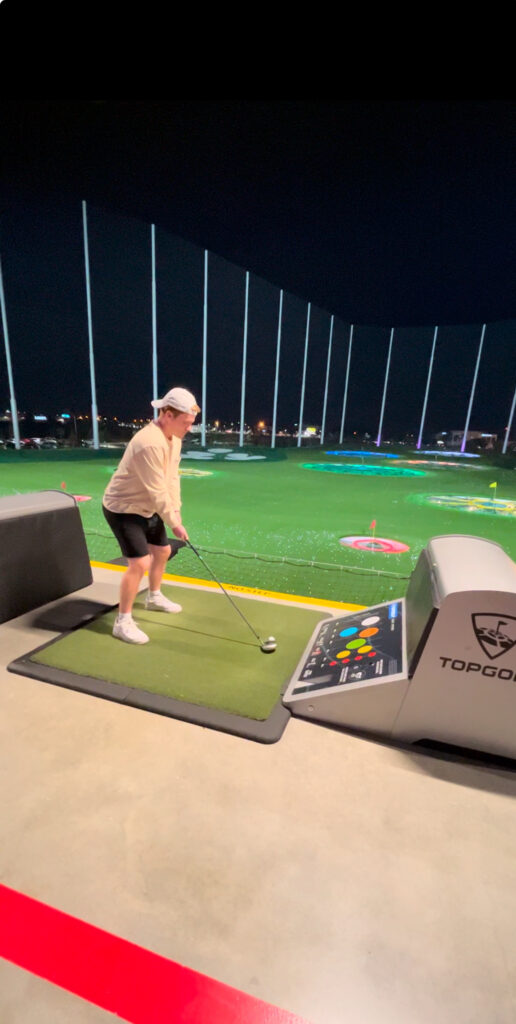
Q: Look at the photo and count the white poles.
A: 13